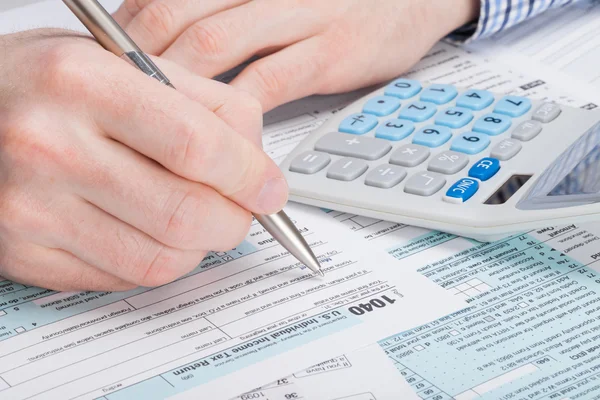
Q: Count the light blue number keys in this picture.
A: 10